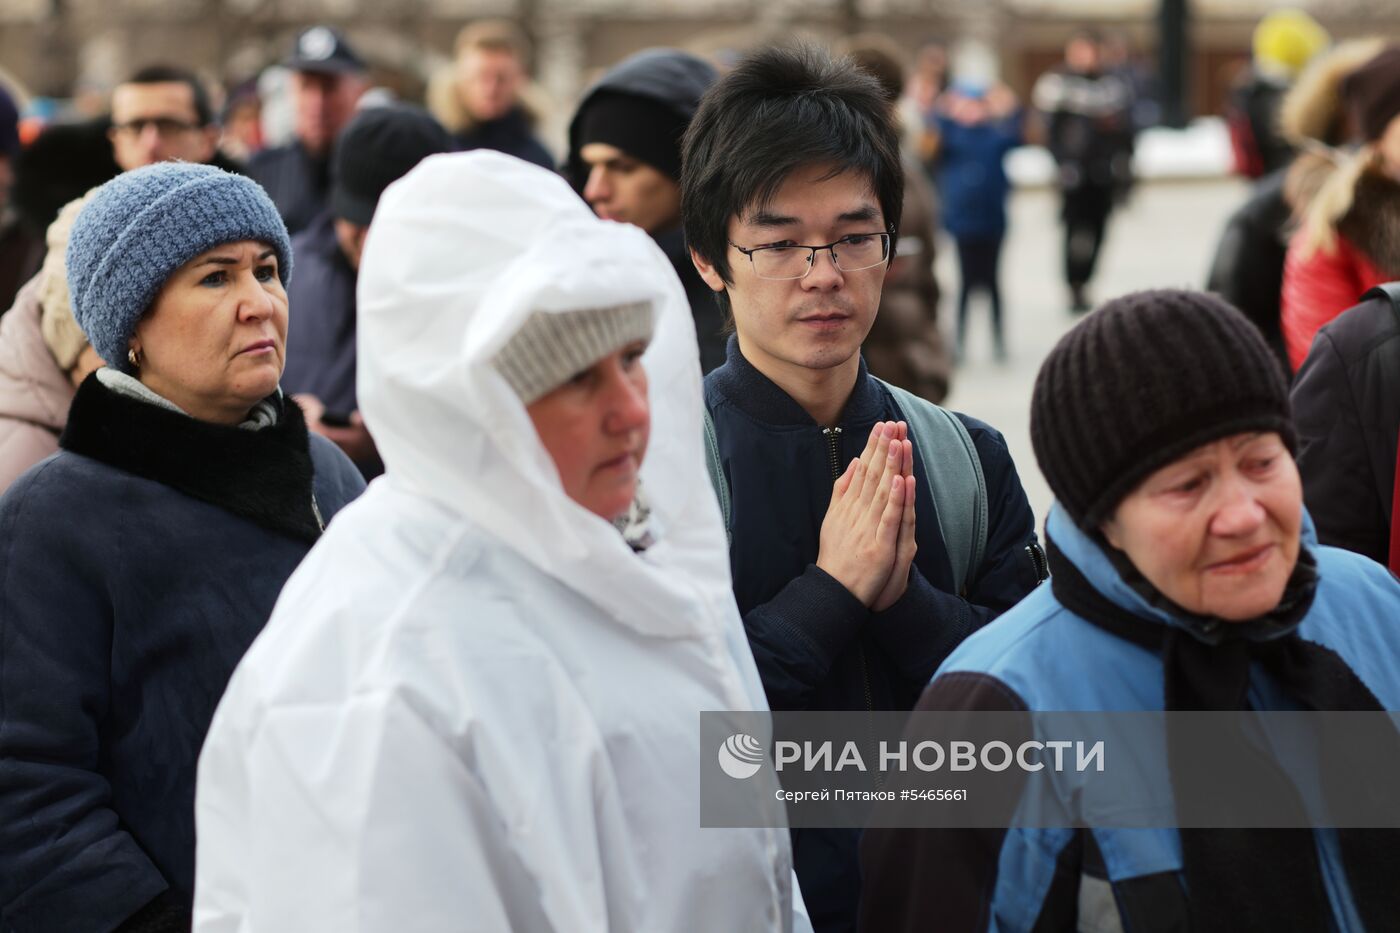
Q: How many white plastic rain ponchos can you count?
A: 1